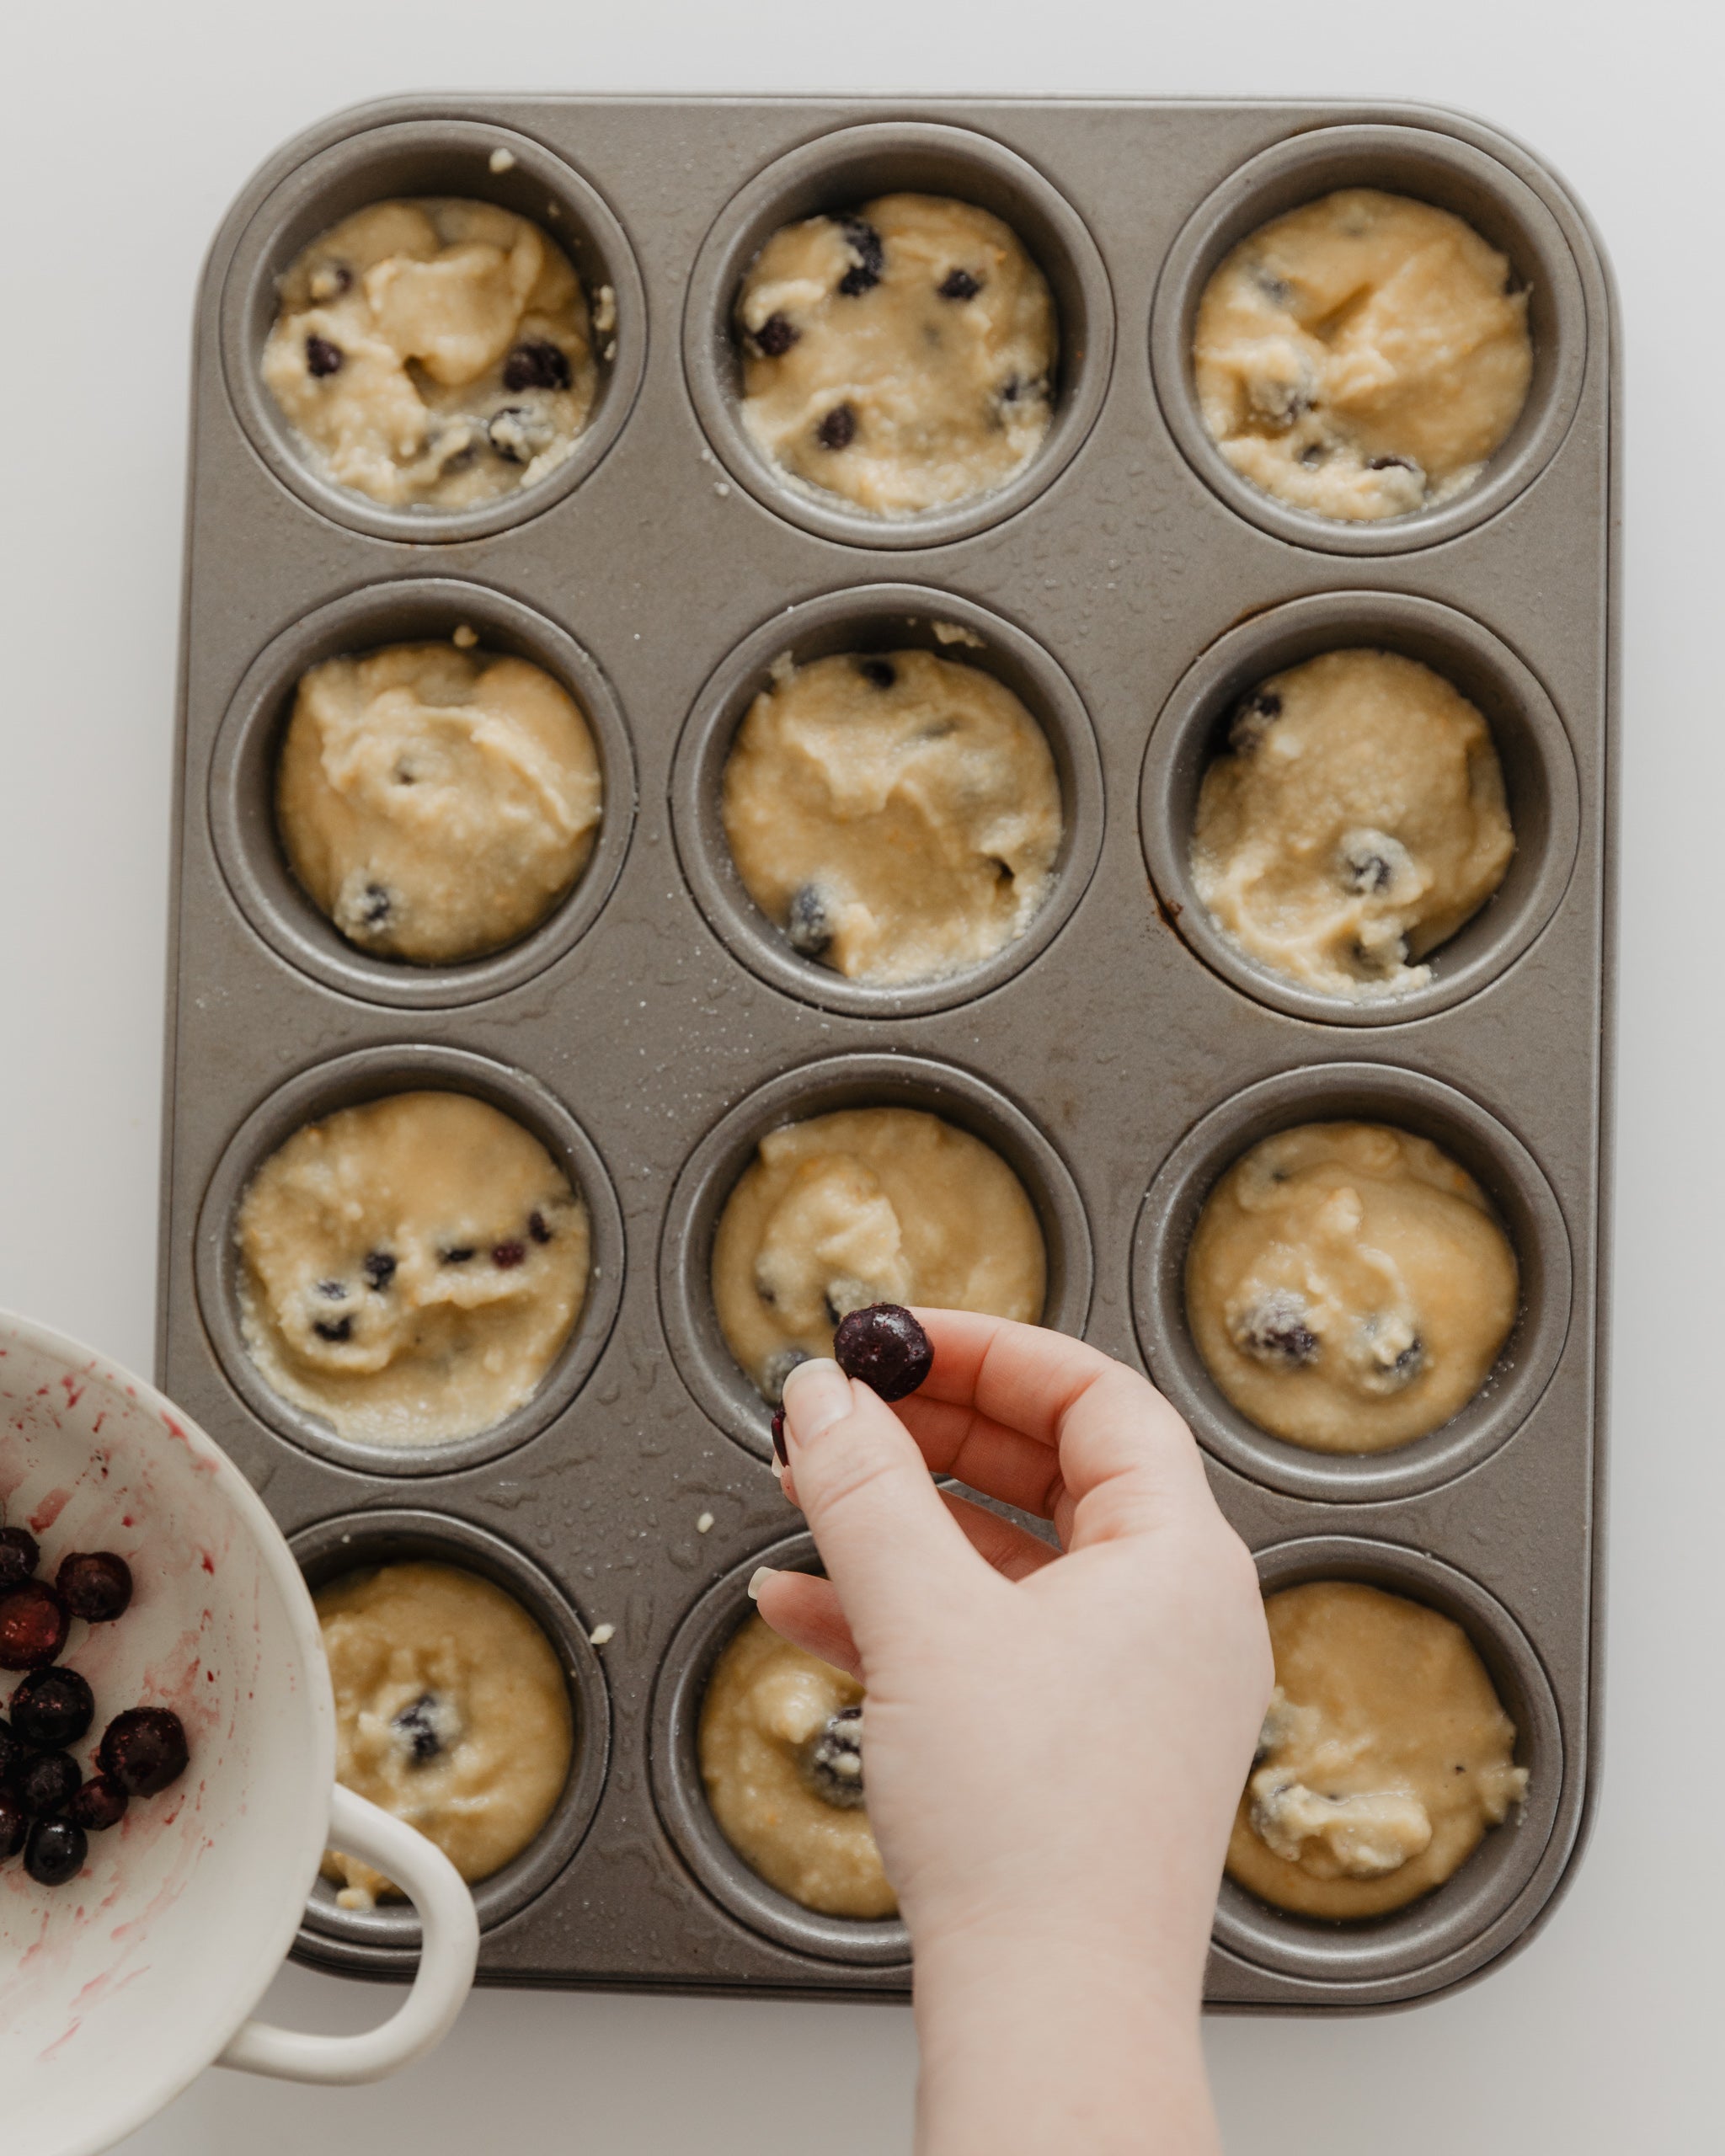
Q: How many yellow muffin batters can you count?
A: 12